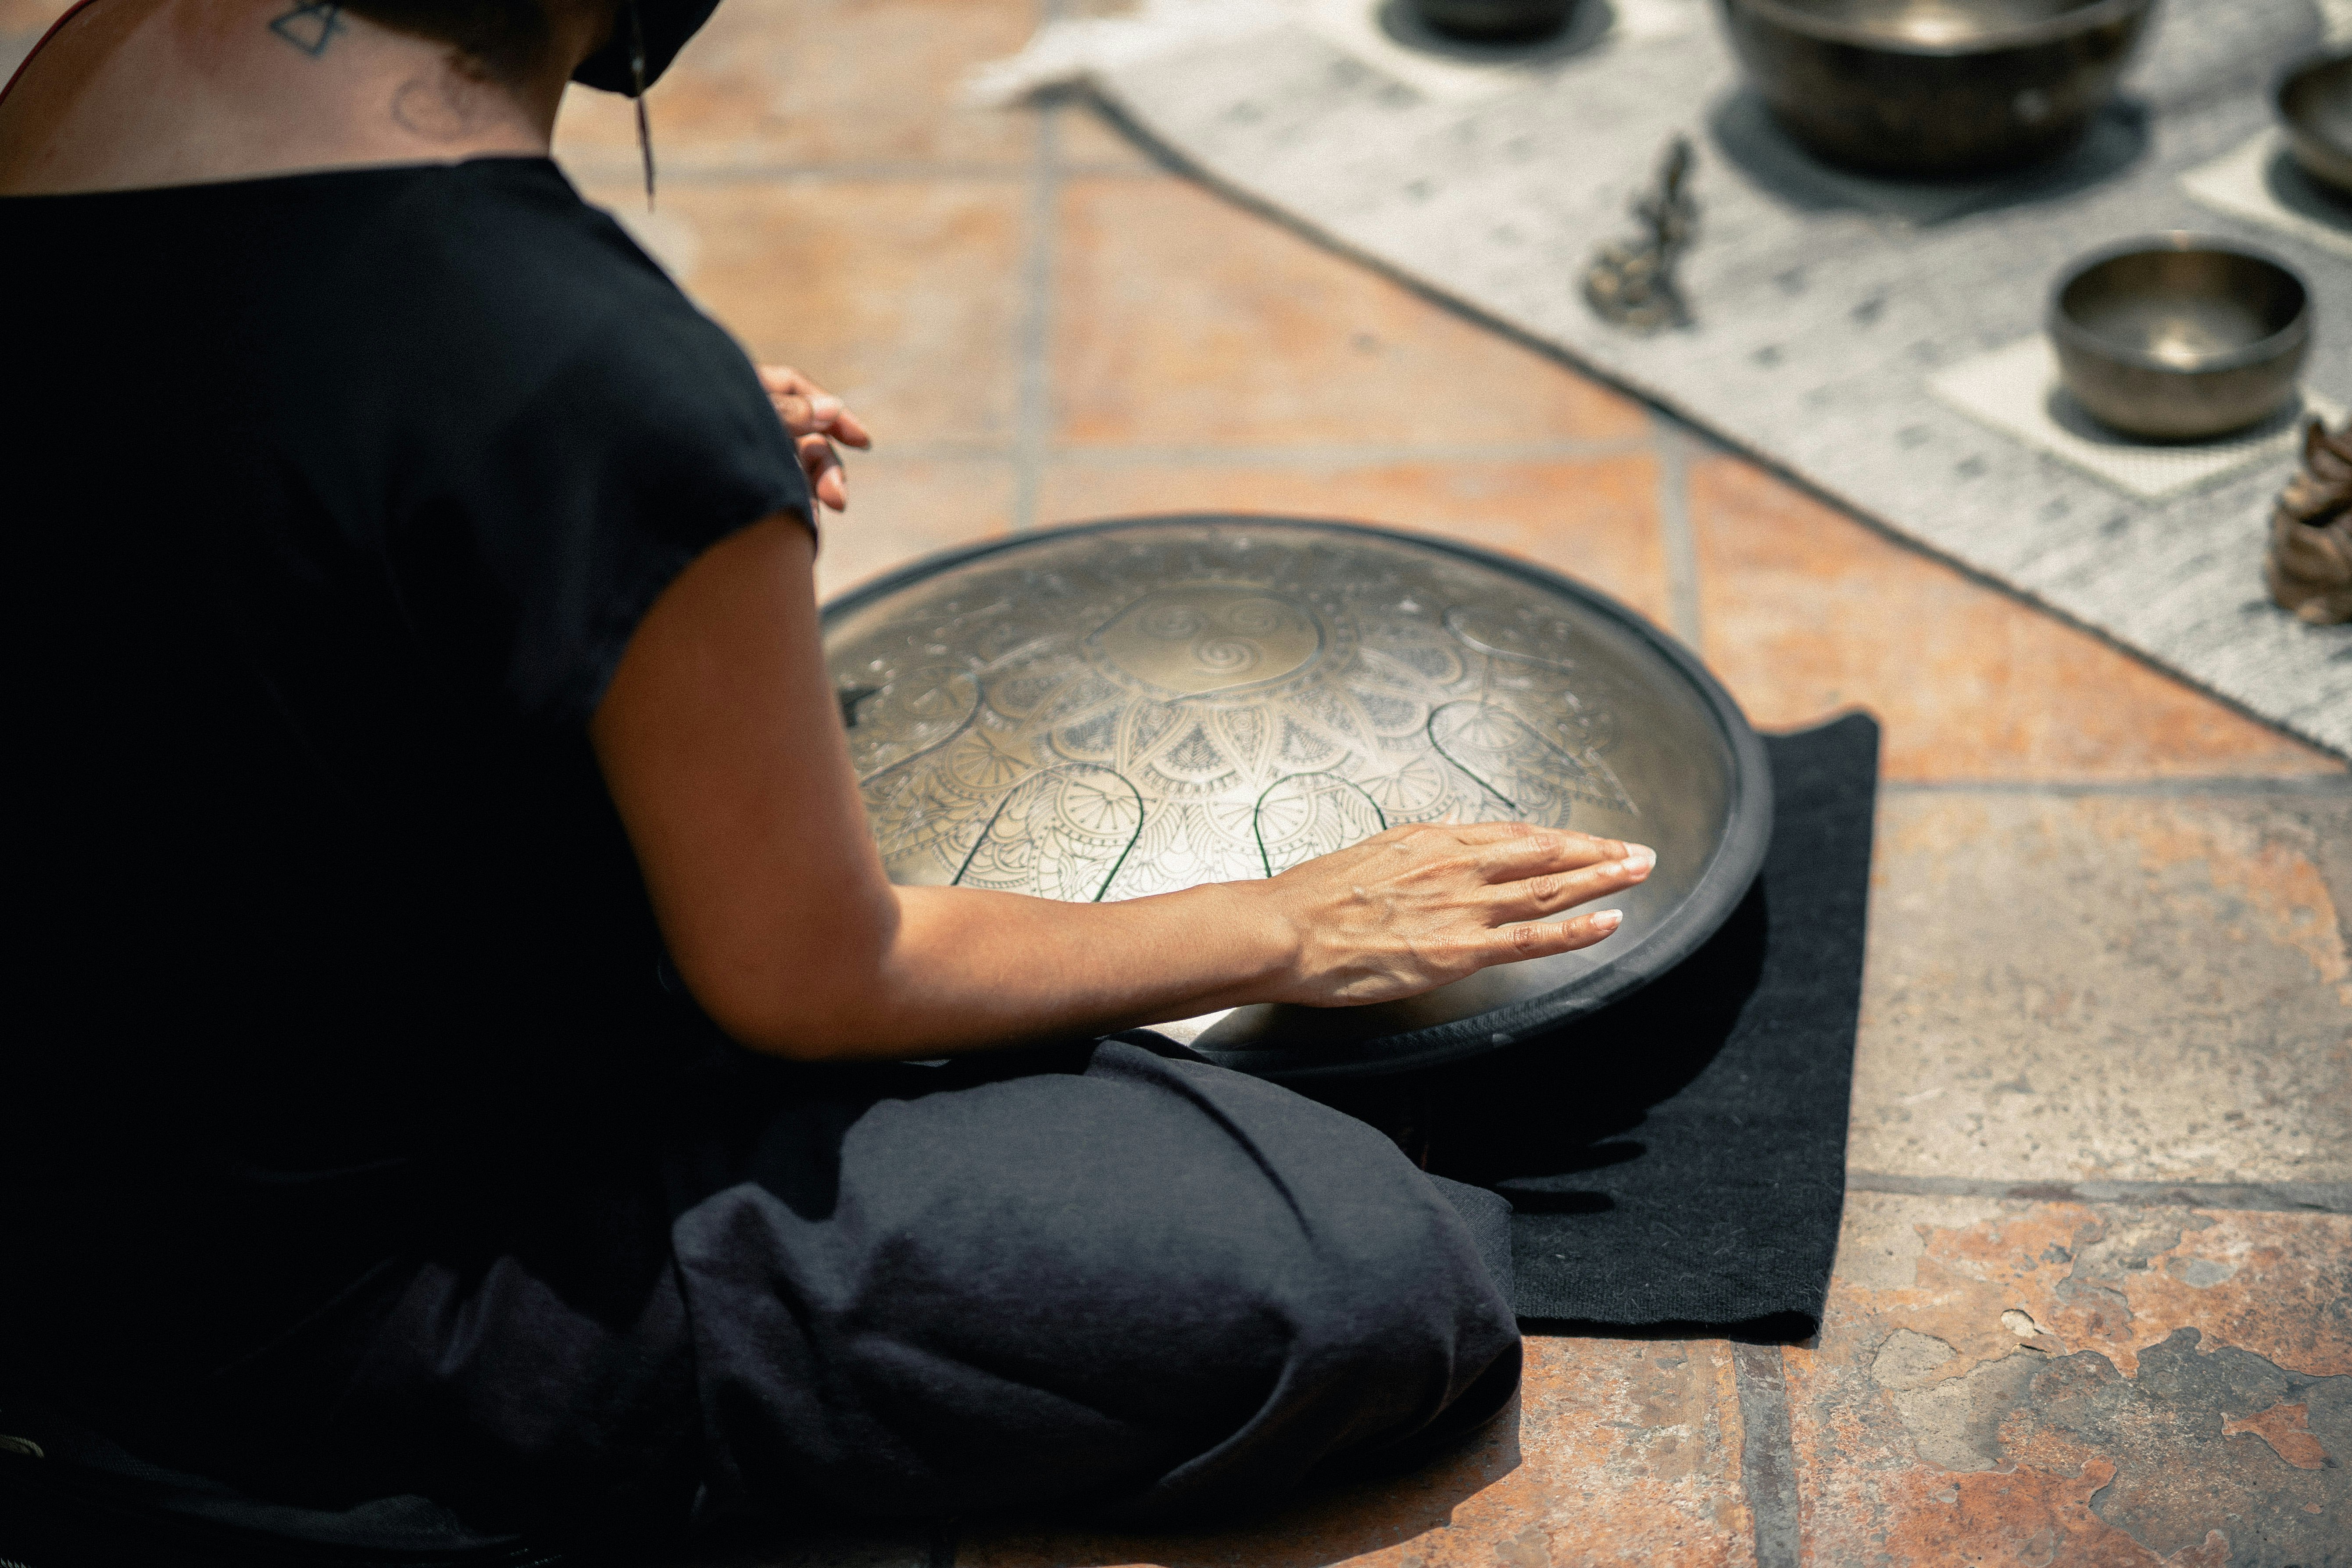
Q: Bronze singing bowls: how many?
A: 4